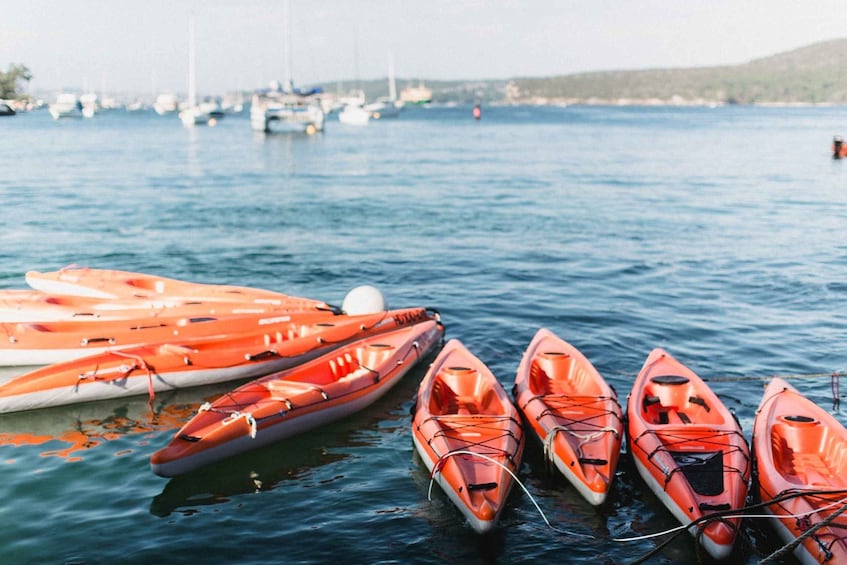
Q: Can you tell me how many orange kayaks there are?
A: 9